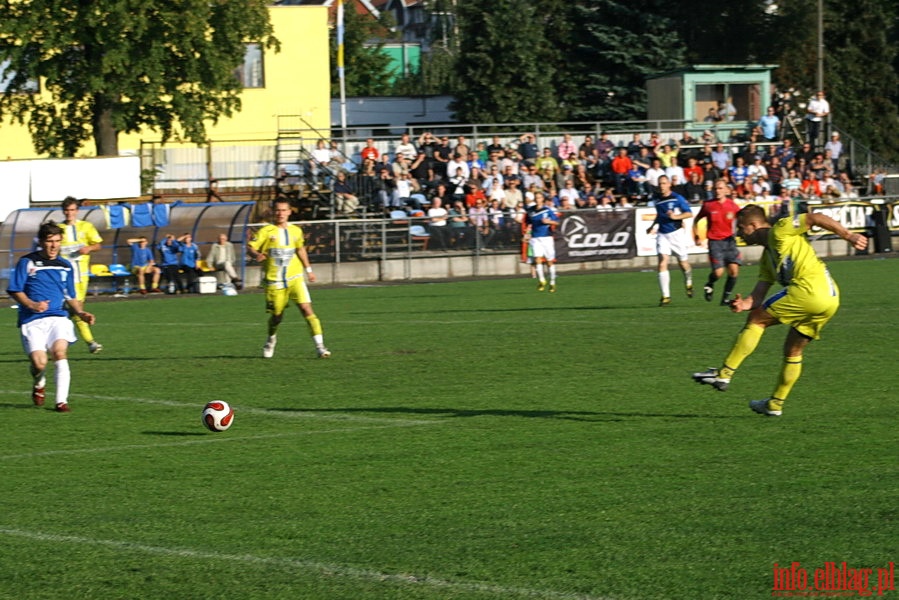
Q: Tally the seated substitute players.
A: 3